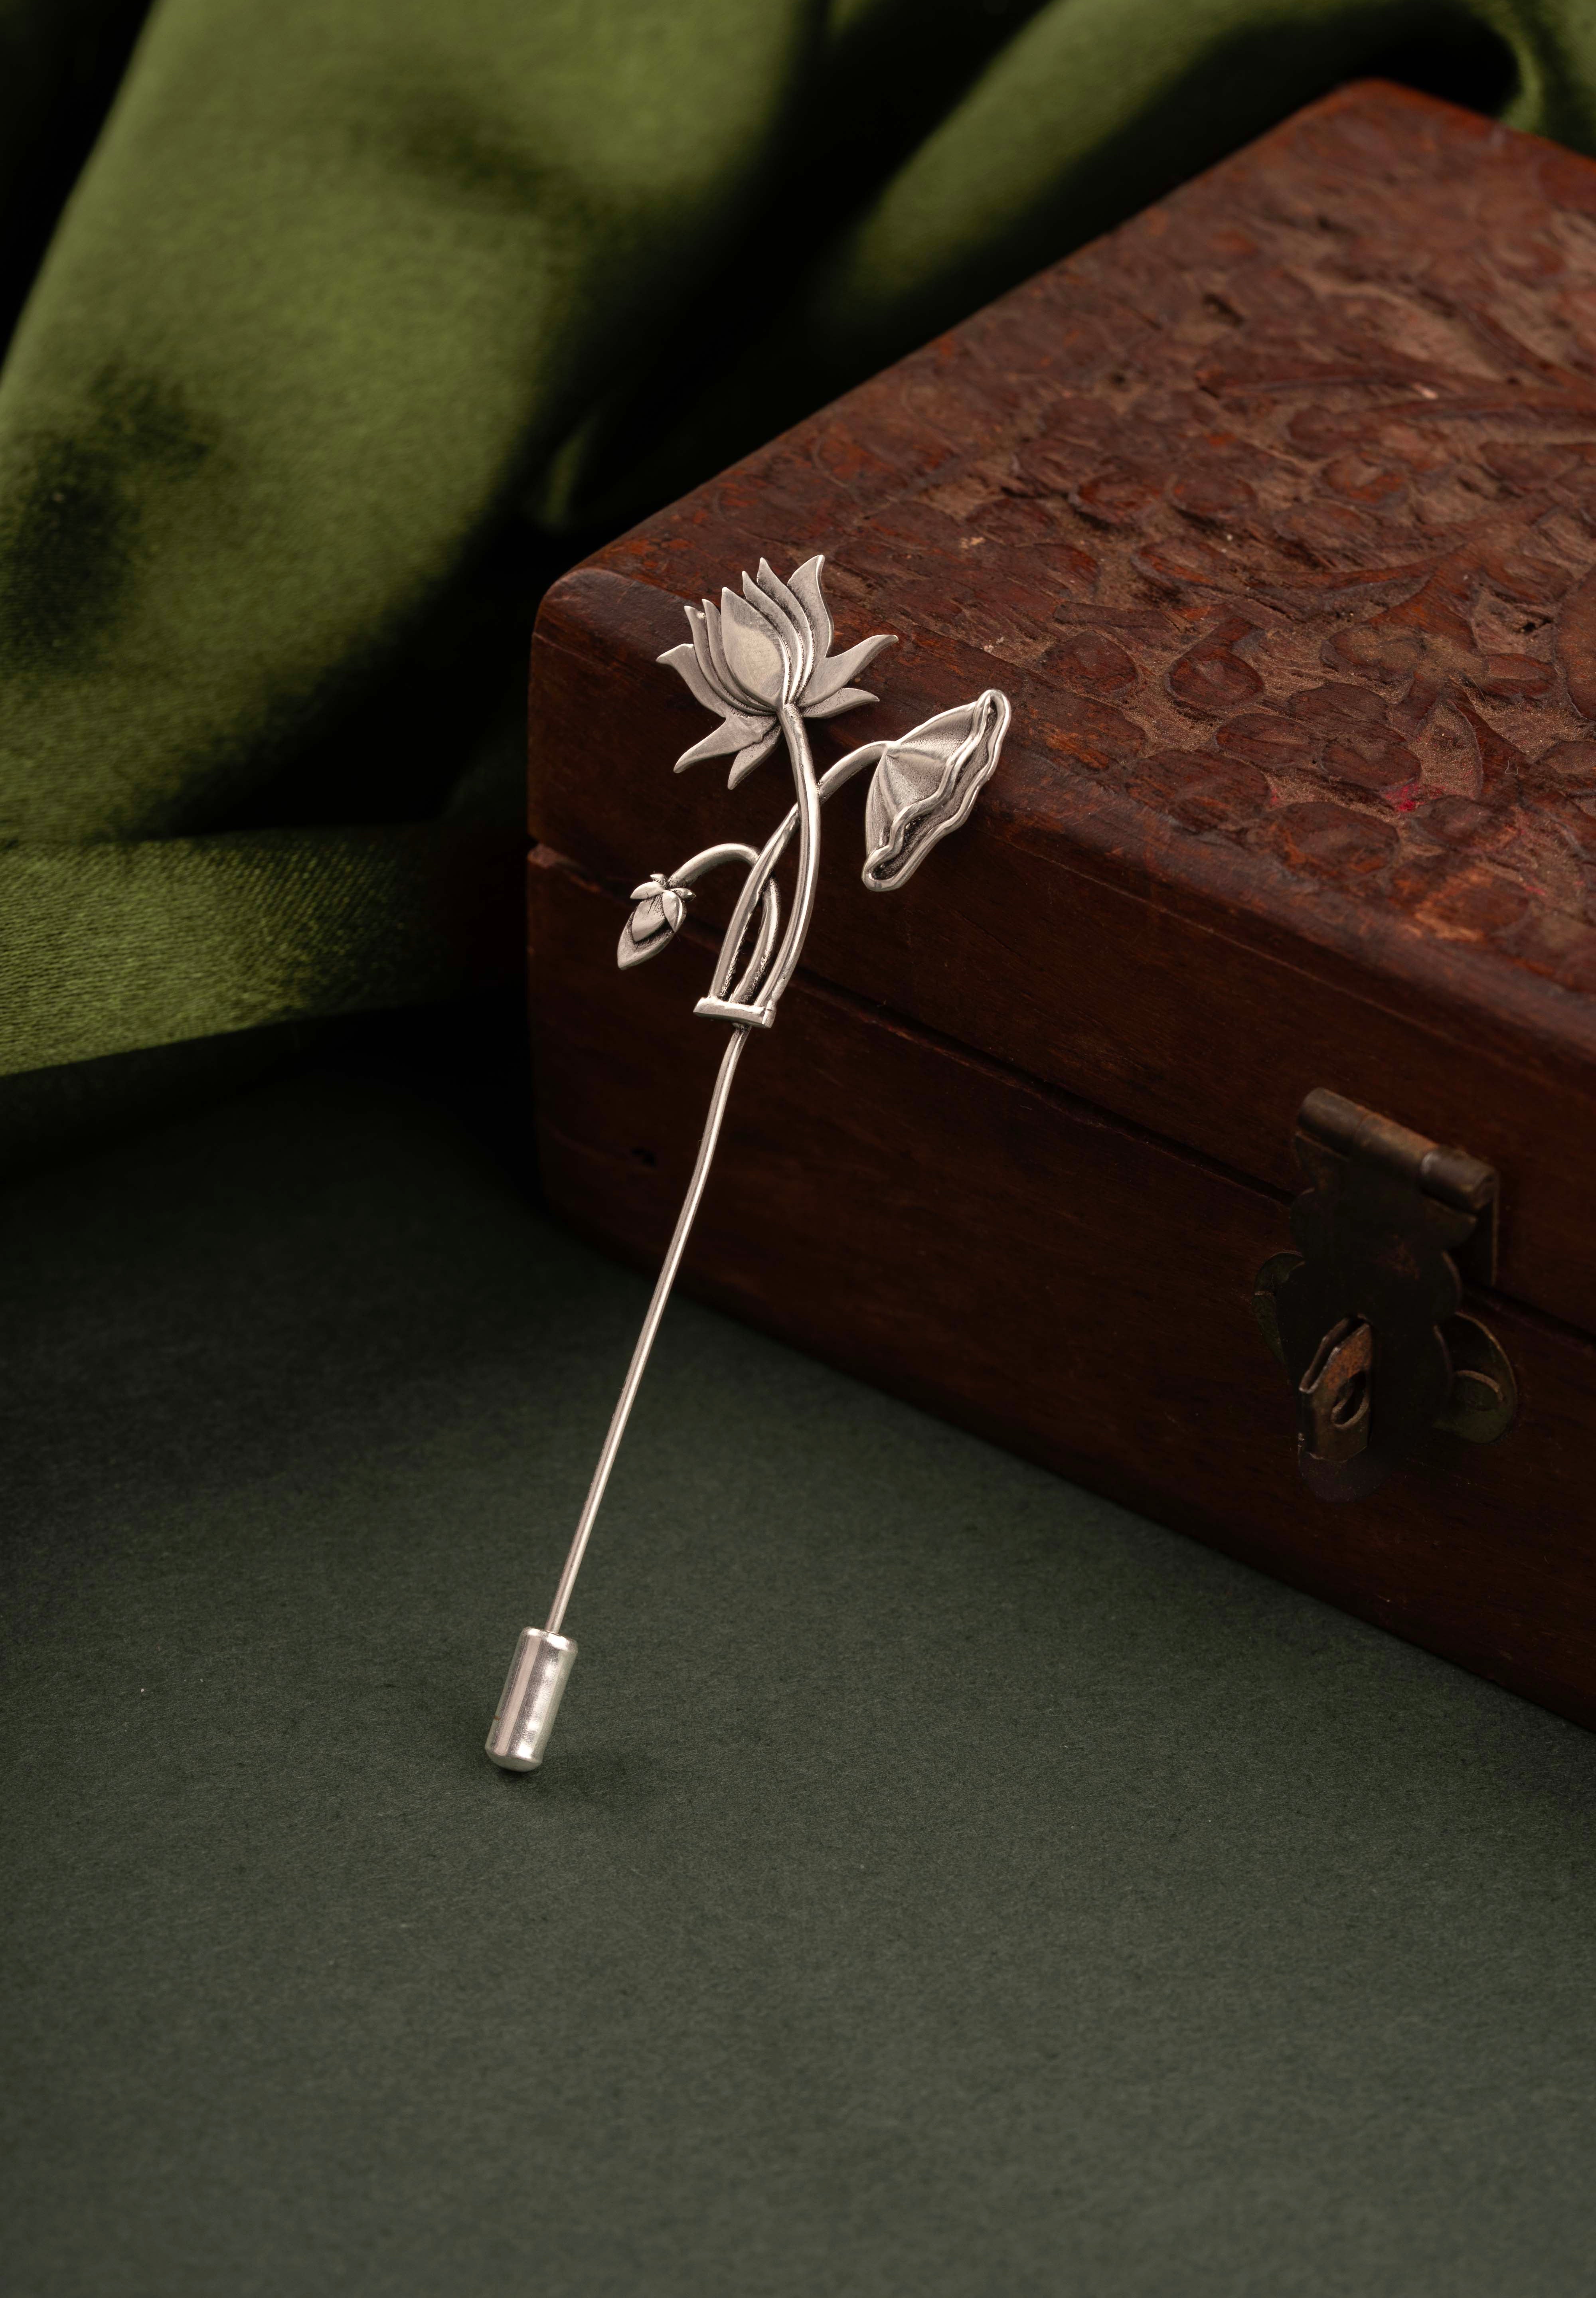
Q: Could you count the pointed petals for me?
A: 11